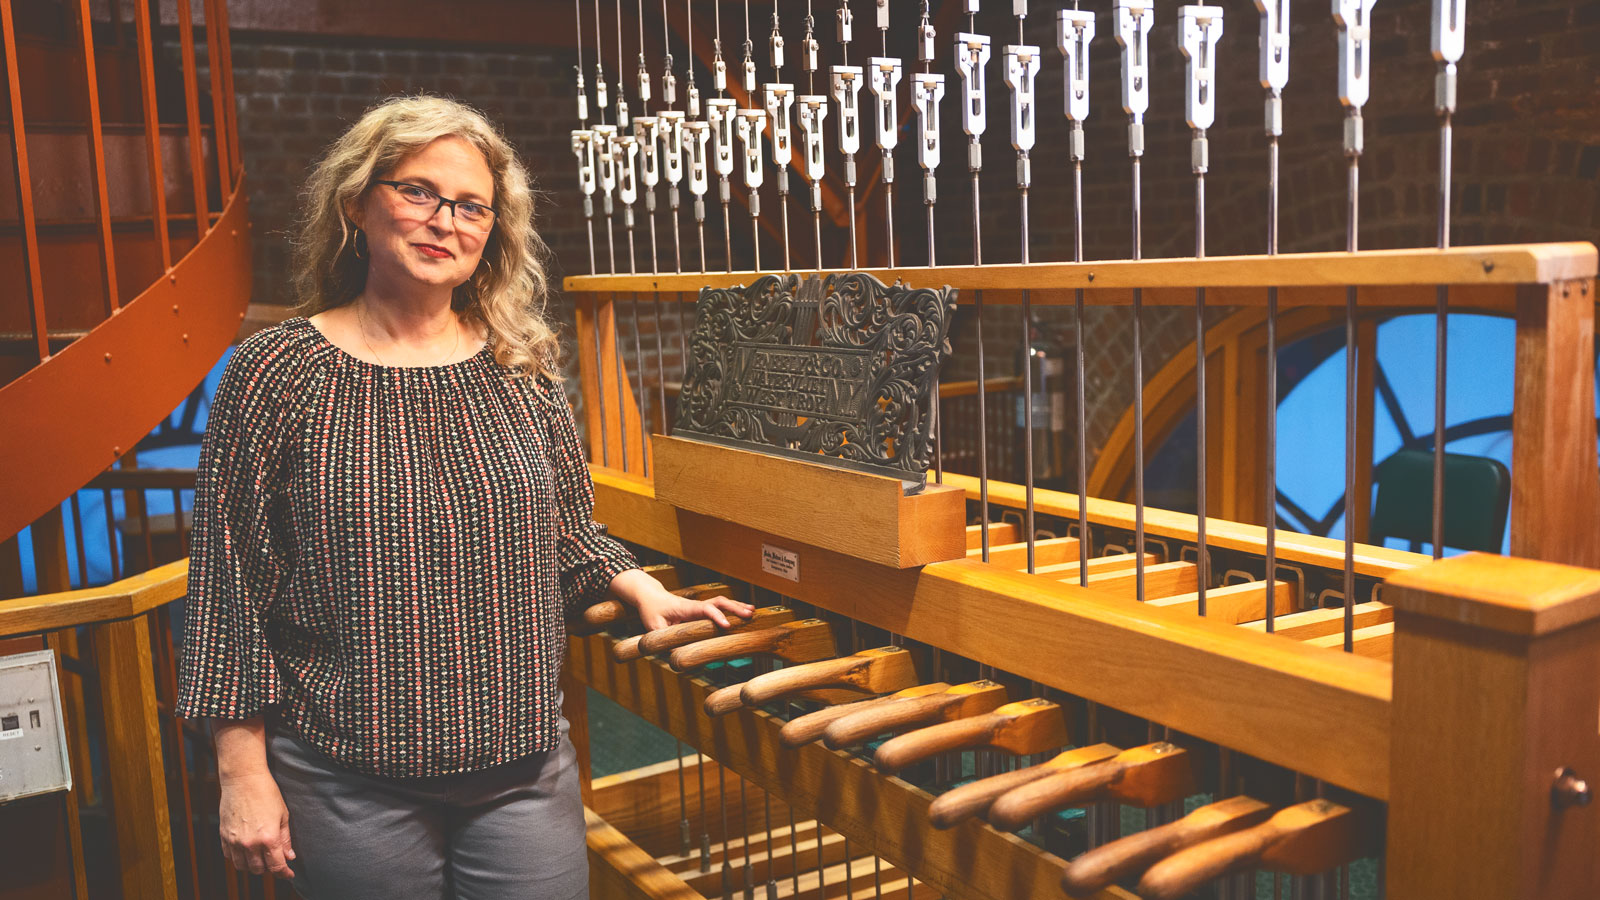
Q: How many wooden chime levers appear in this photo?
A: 13